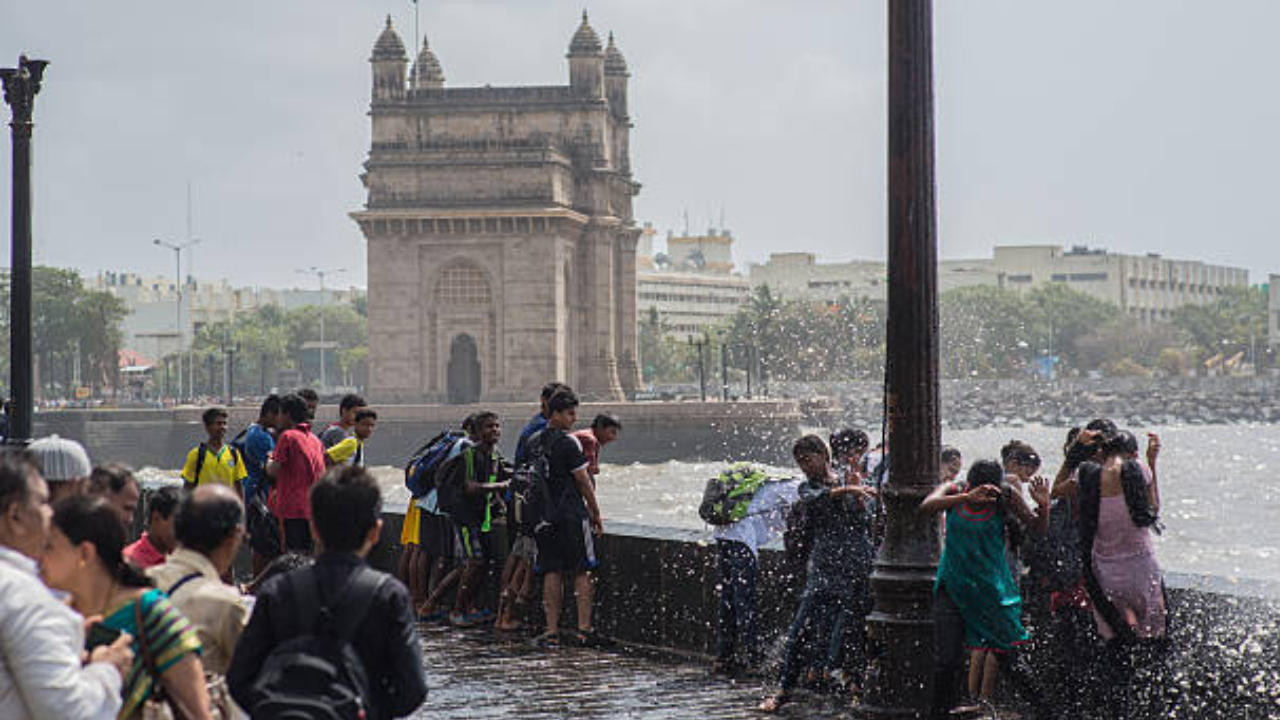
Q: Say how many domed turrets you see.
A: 4